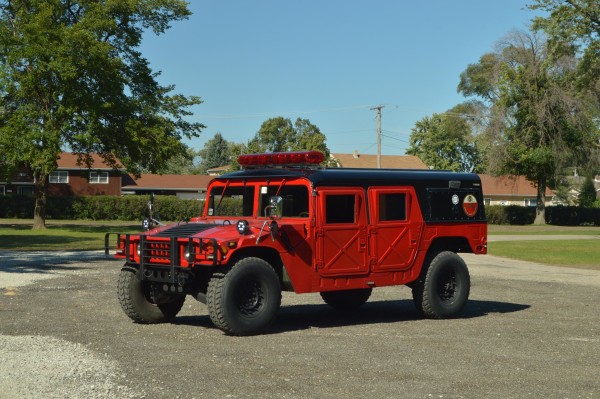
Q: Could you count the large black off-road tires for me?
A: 4